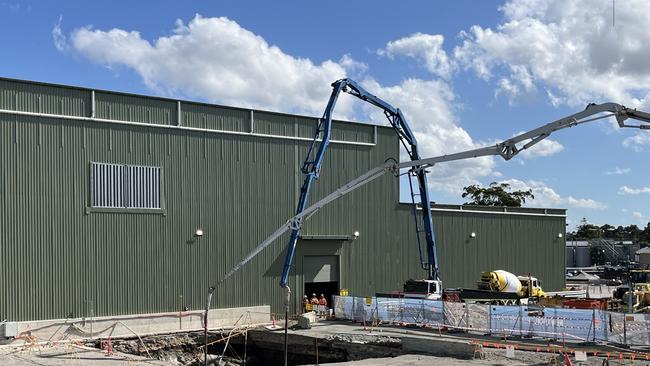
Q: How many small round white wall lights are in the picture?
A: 4